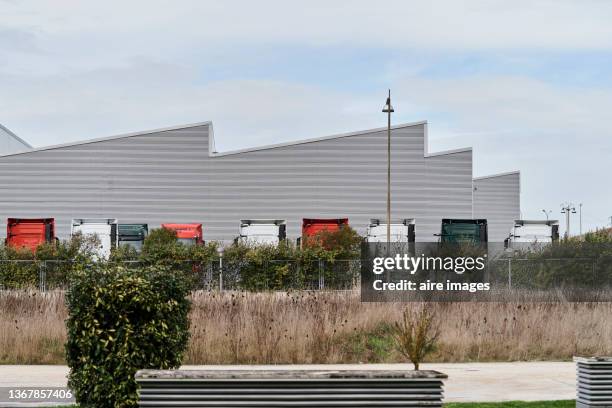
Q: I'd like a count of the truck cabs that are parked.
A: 9